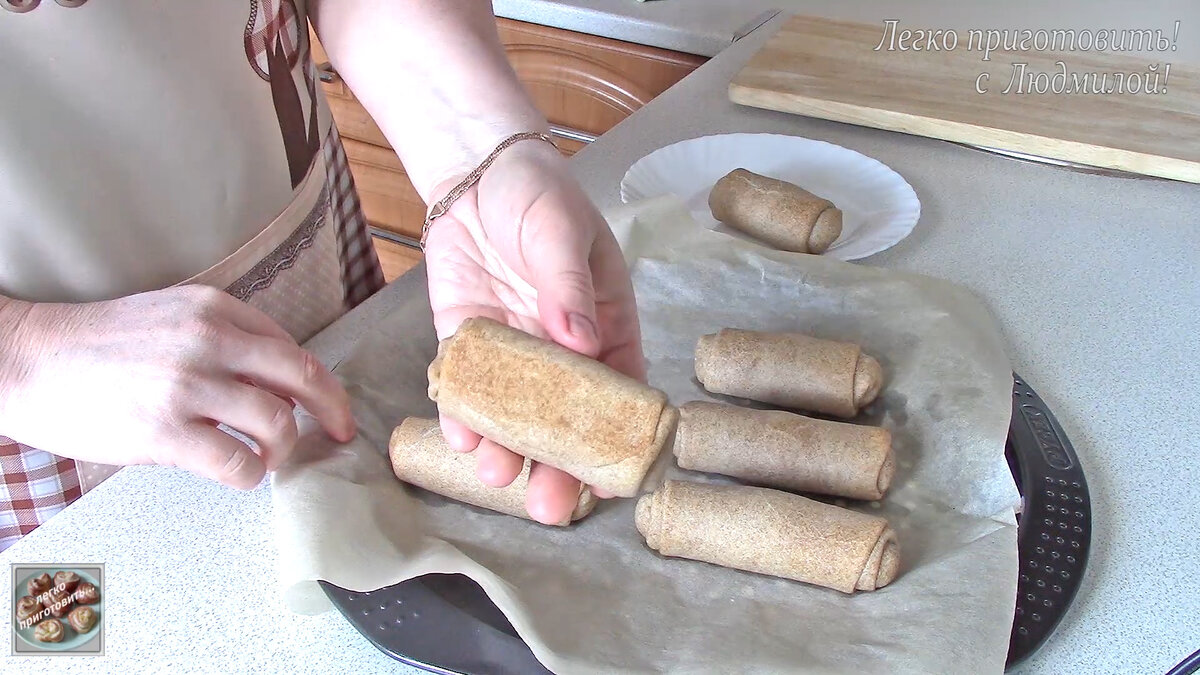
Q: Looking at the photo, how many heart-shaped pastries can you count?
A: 0